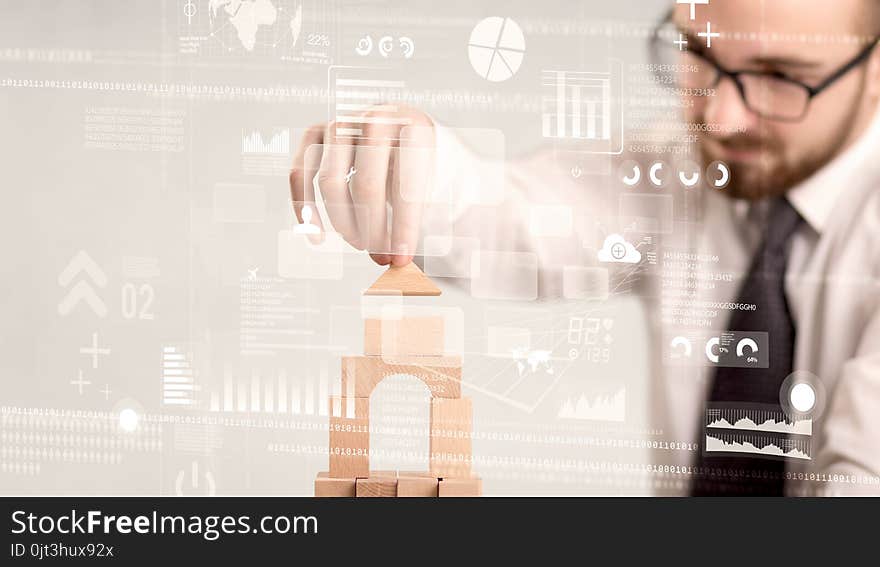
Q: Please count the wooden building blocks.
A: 9